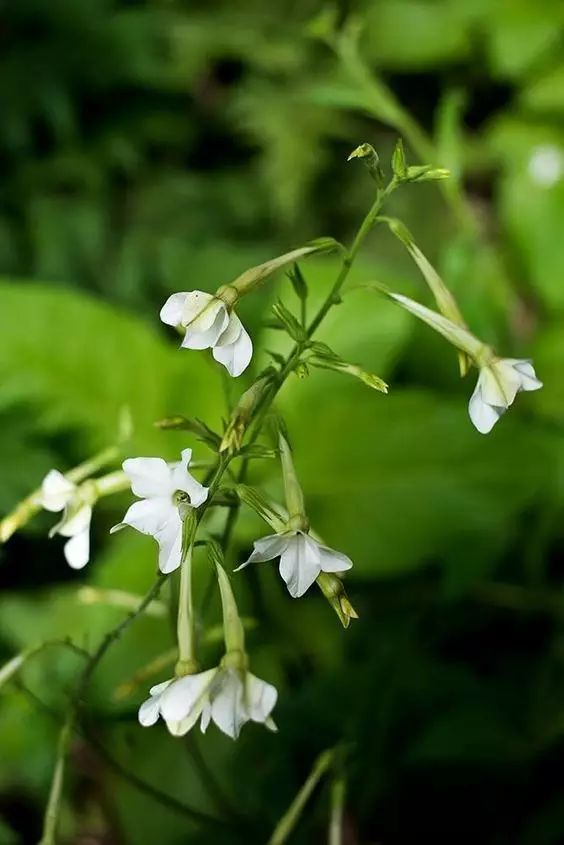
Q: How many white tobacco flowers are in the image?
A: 7